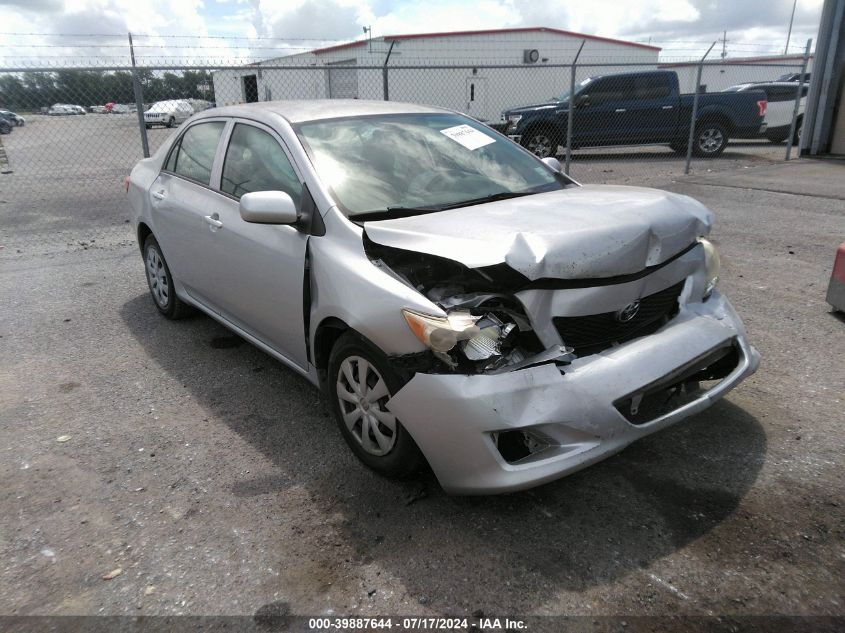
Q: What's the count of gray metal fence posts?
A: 5